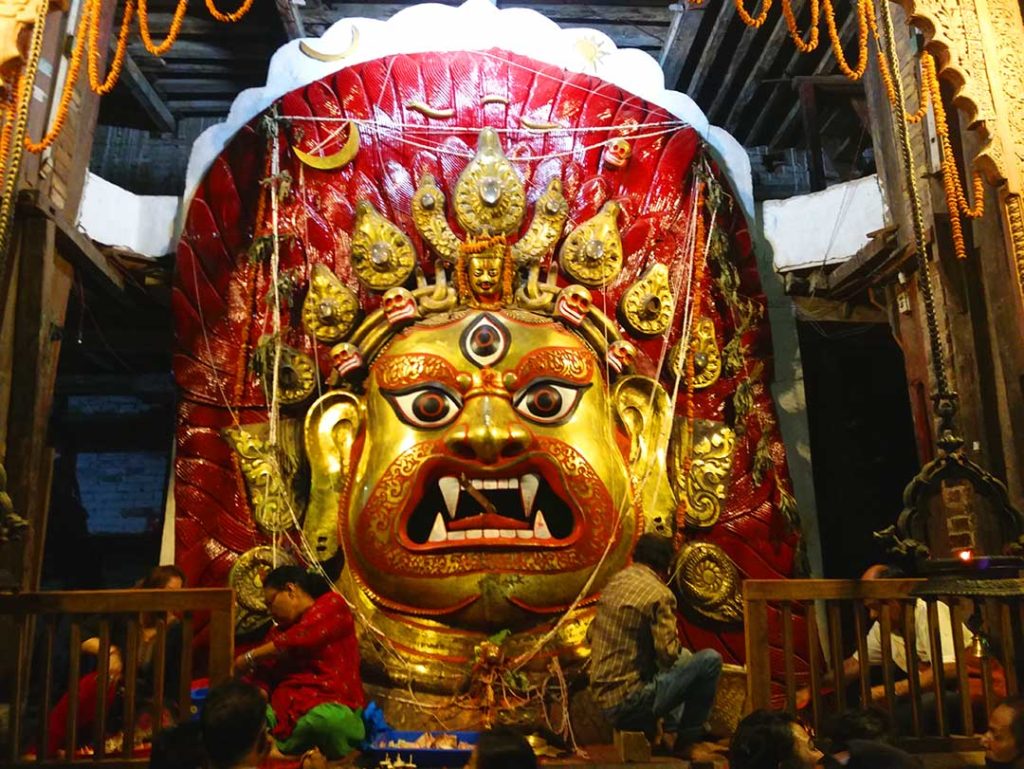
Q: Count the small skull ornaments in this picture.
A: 5